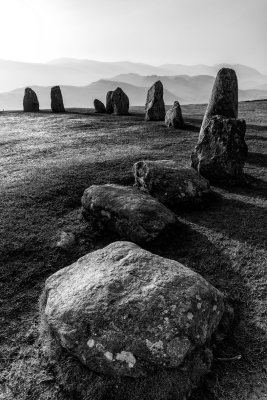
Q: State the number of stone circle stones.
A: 12